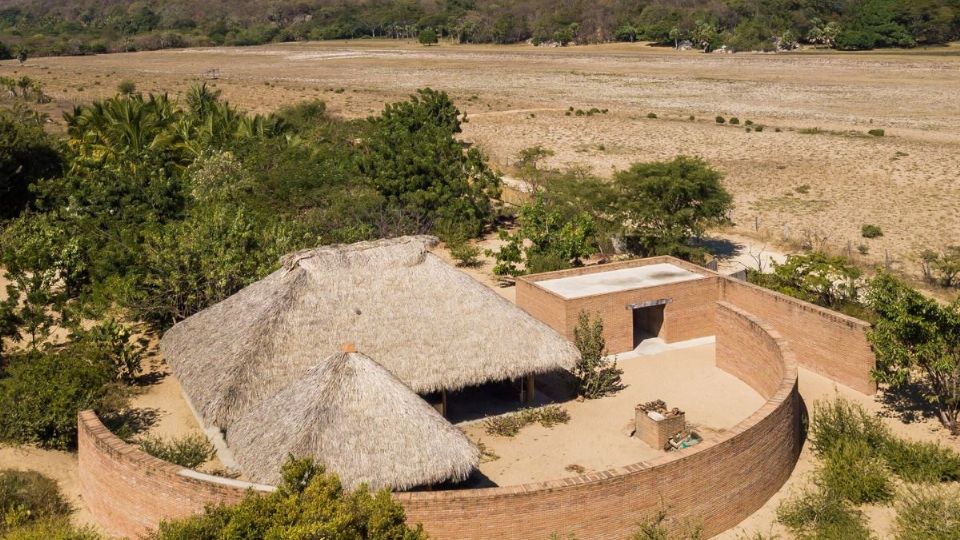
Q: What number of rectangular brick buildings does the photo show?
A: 1